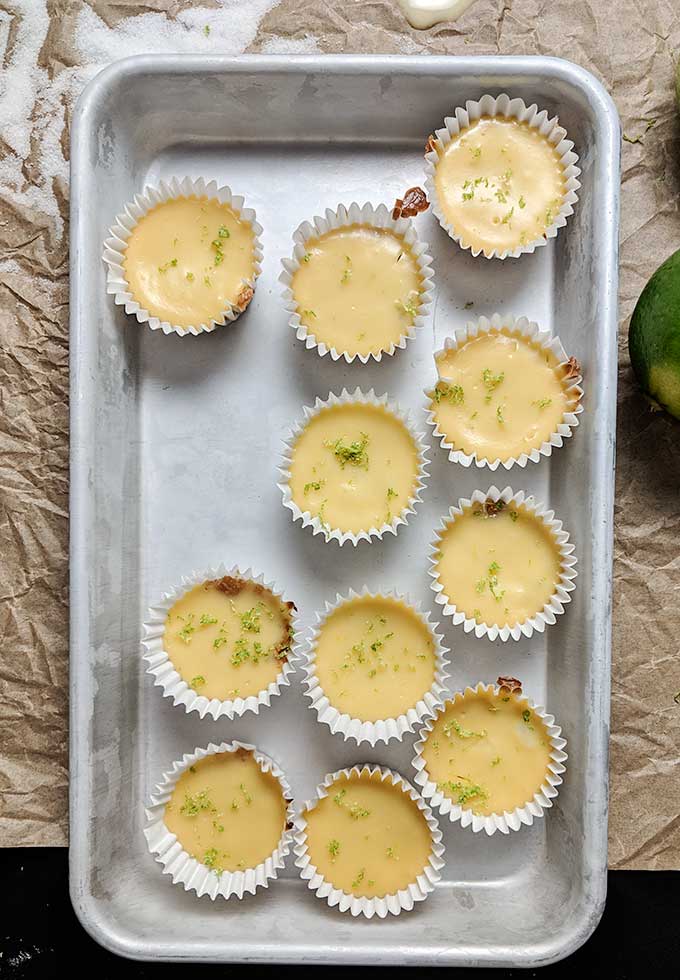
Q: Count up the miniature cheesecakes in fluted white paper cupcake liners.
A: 11